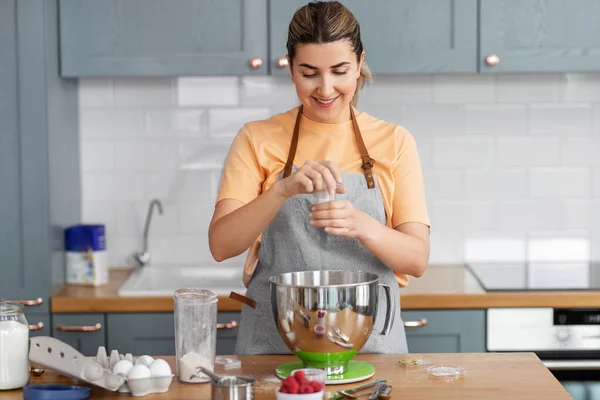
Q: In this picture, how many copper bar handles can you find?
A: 5